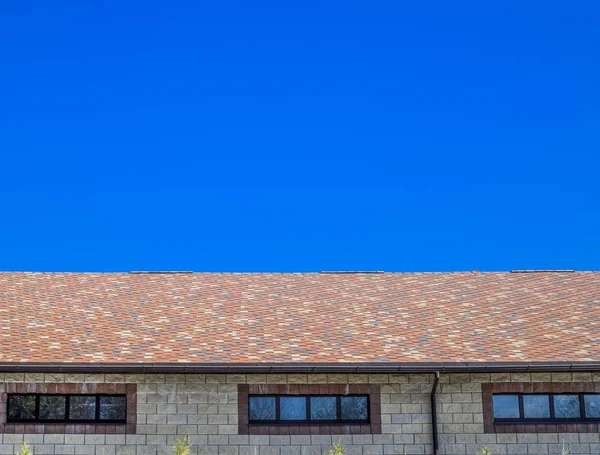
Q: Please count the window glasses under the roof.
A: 12